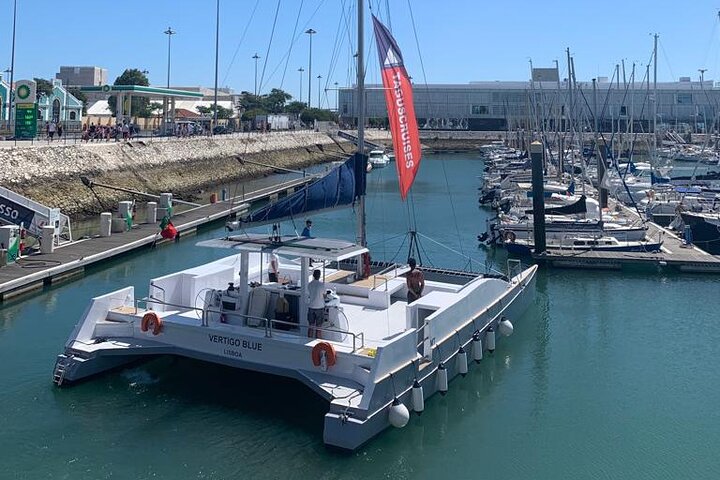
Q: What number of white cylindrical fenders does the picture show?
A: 5